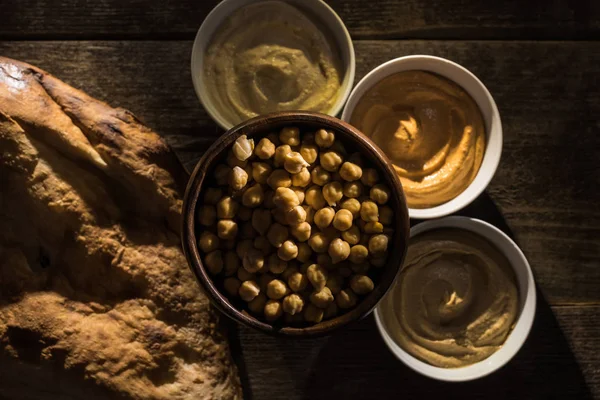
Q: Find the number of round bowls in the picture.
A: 4